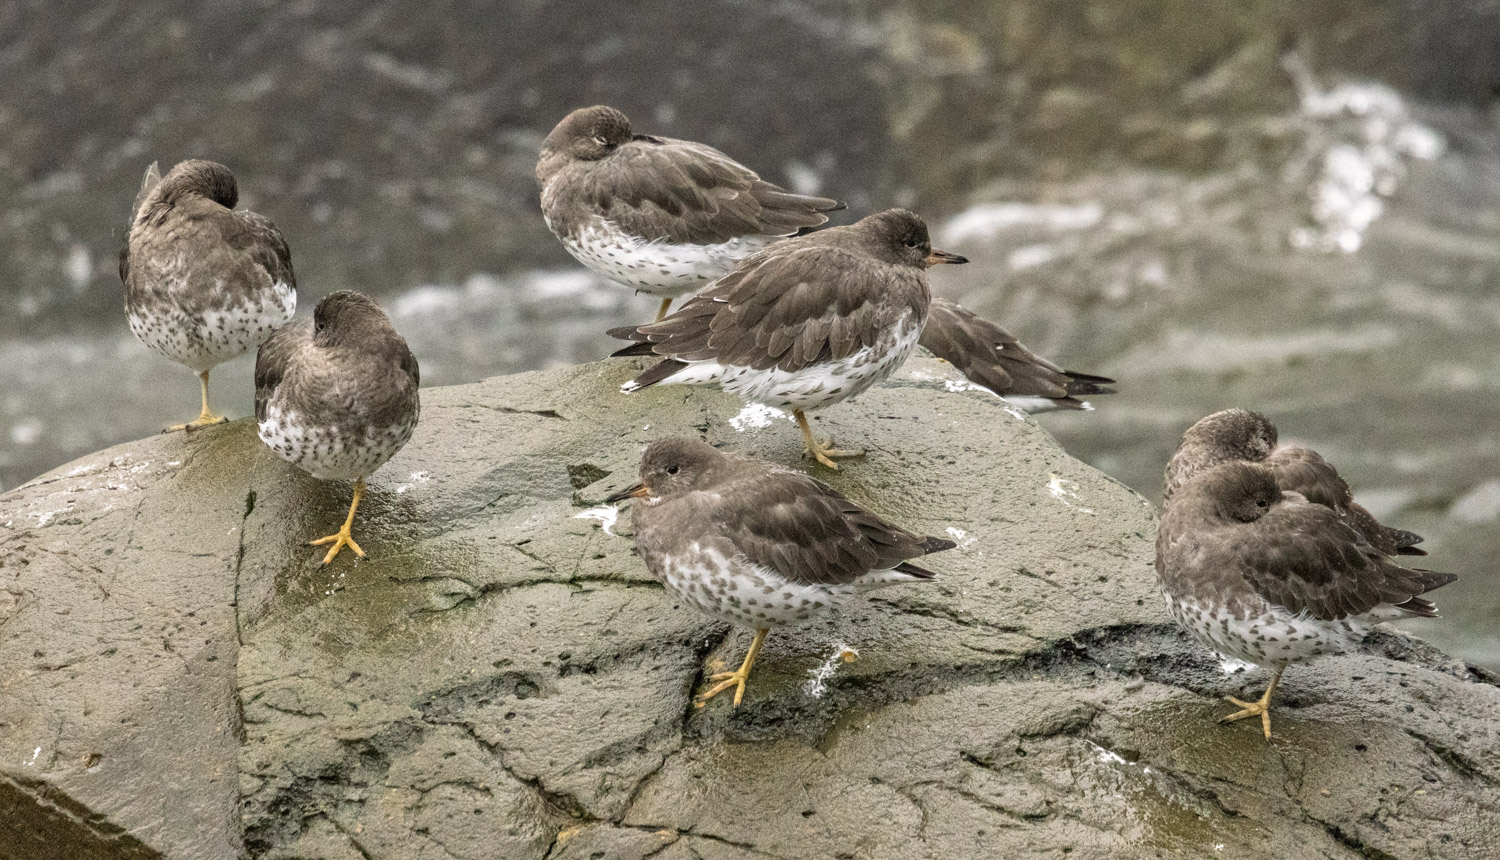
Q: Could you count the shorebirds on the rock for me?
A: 8